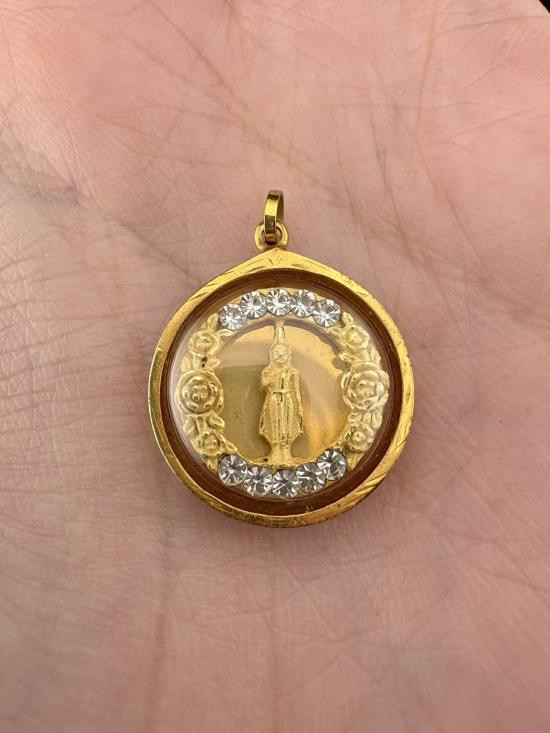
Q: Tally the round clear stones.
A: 10